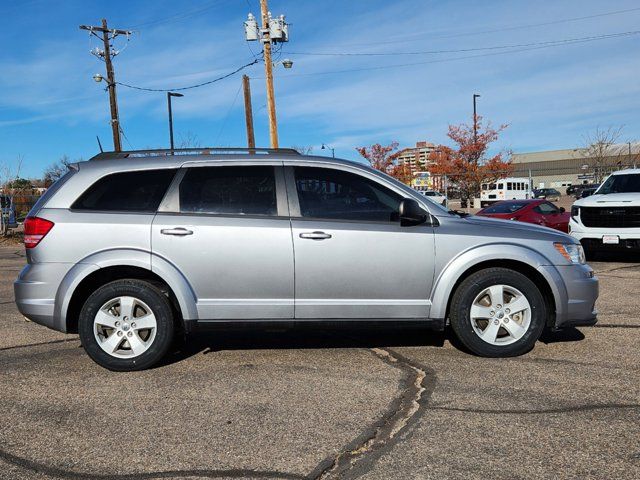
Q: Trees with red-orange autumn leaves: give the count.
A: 2